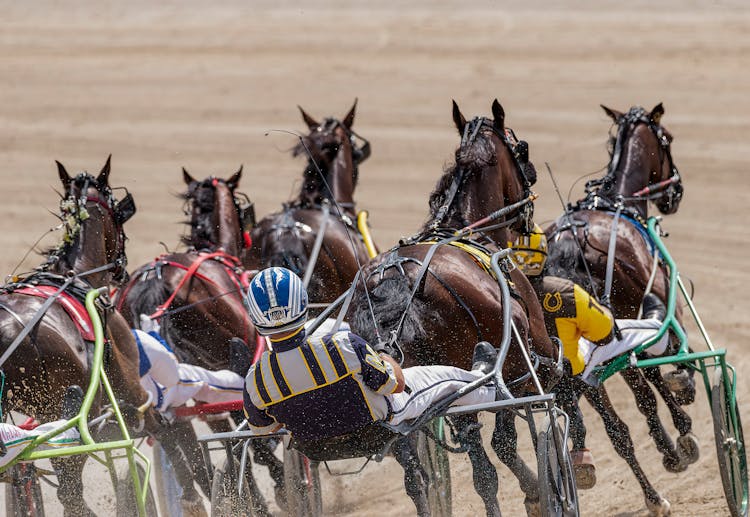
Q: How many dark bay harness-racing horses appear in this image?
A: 5